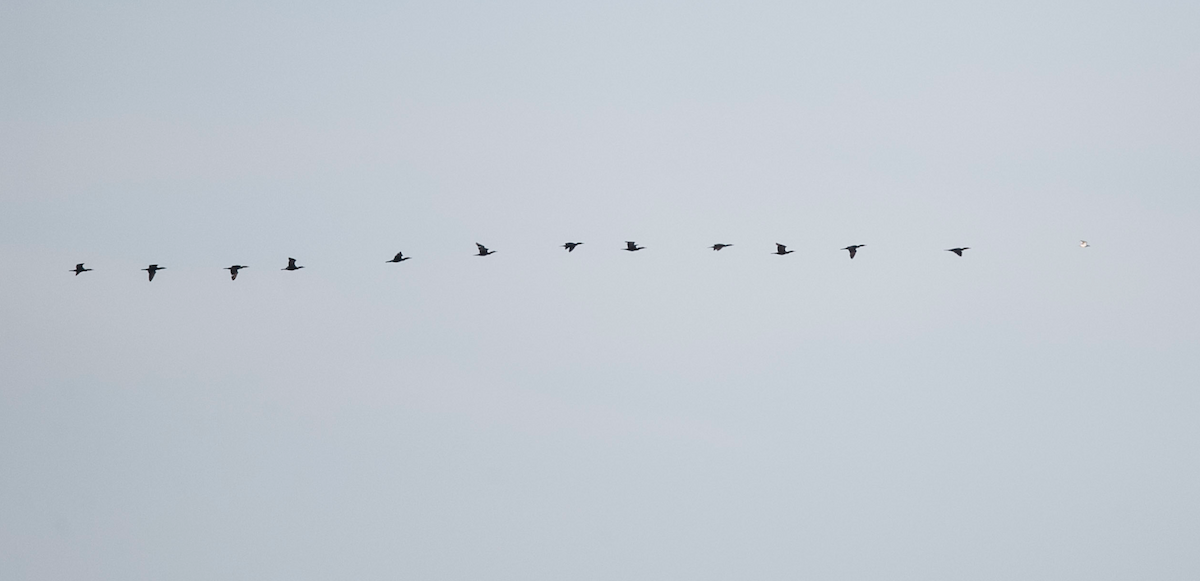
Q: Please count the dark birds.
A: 12